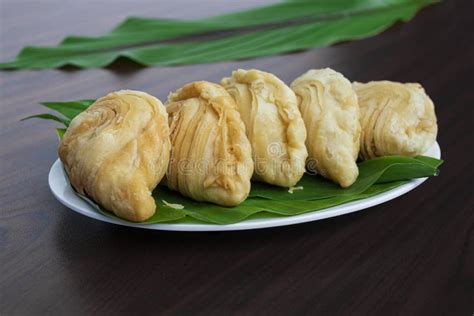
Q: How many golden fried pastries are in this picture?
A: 5